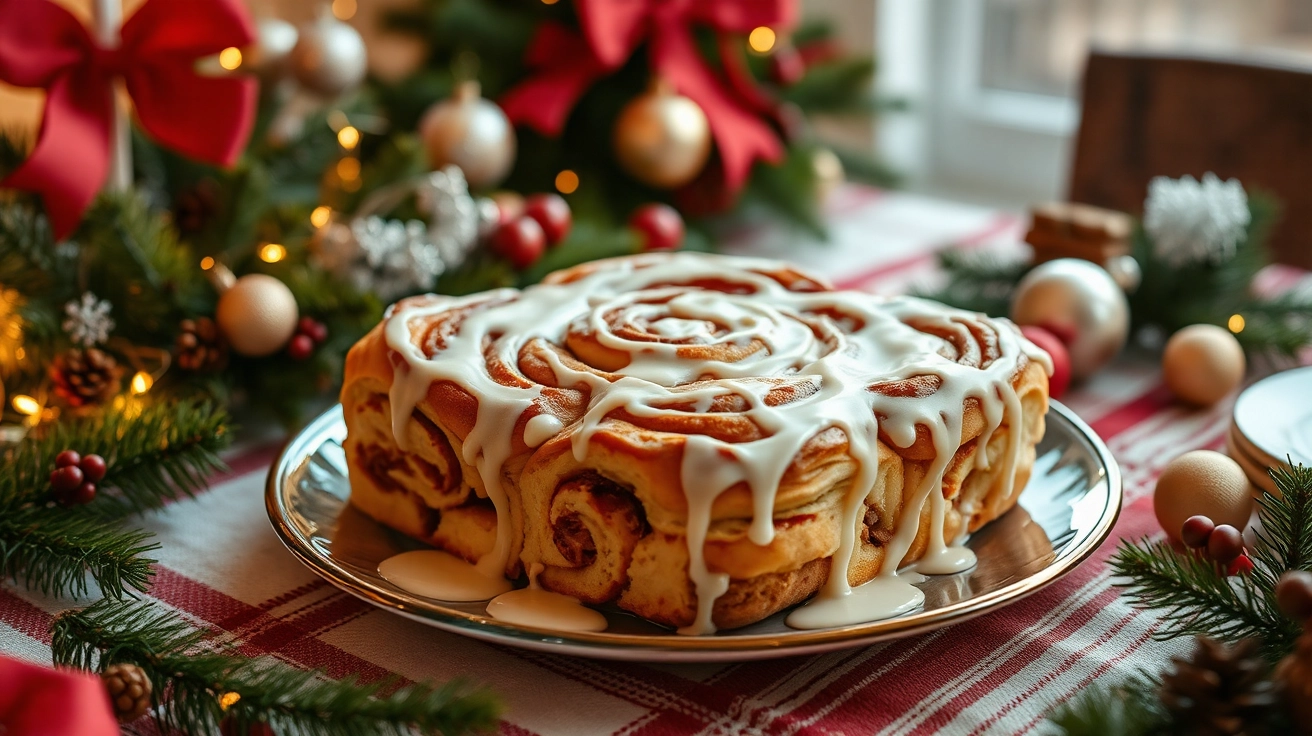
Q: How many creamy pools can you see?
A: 4